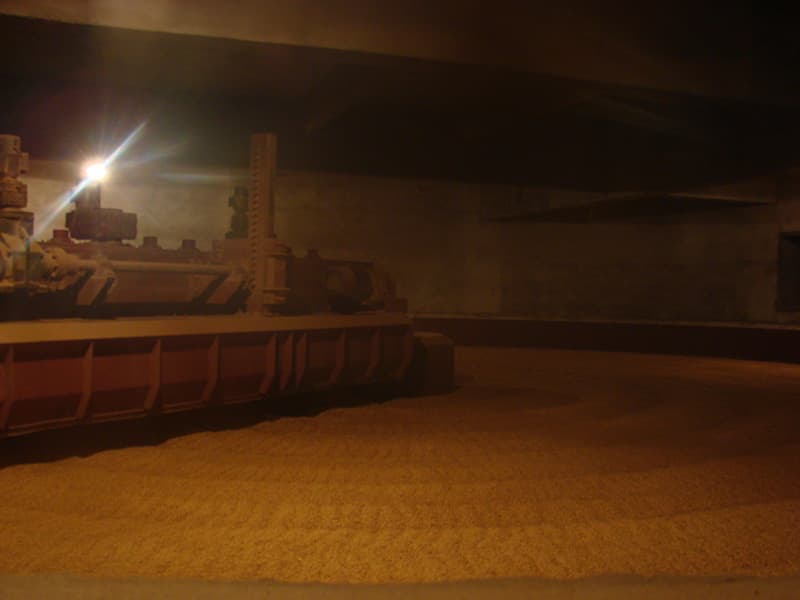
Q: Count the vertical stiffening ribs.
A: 10